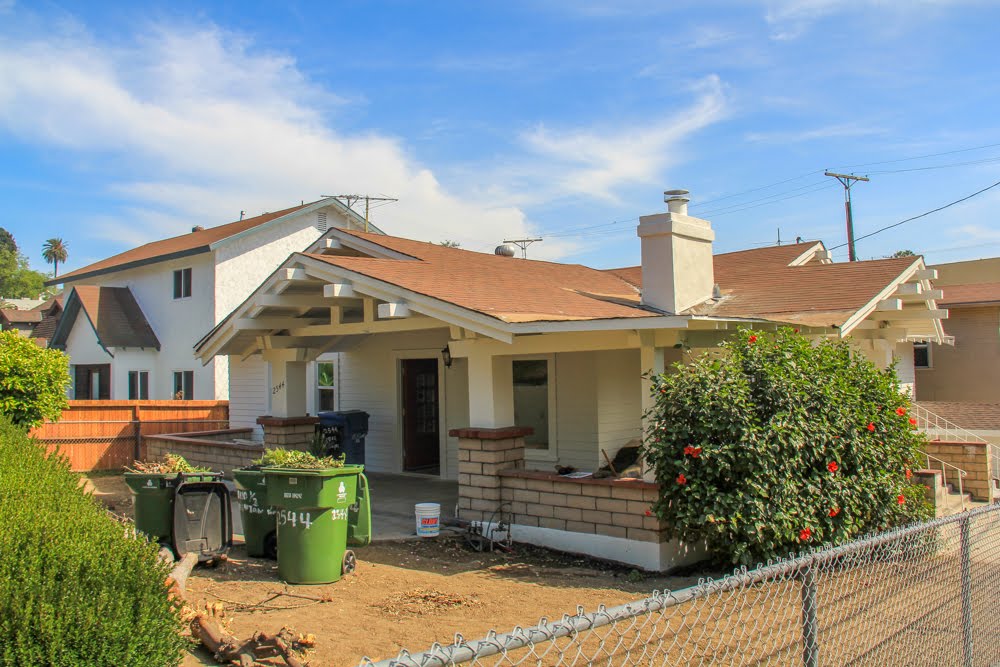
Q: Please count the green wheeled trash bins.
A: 3